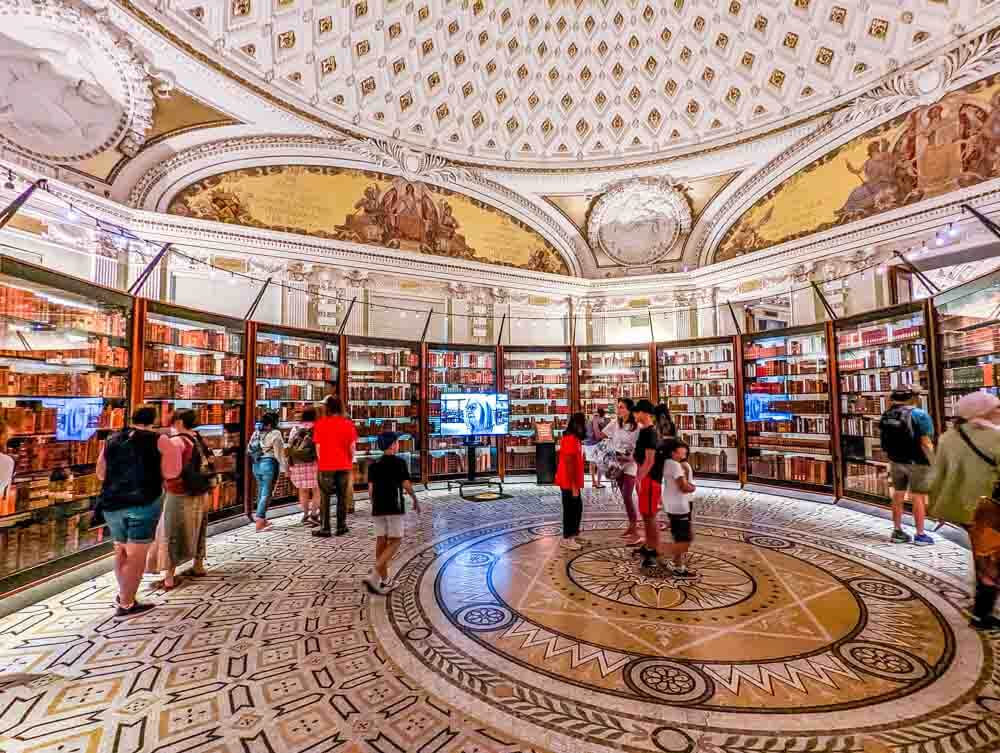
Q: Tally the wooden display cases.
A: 11